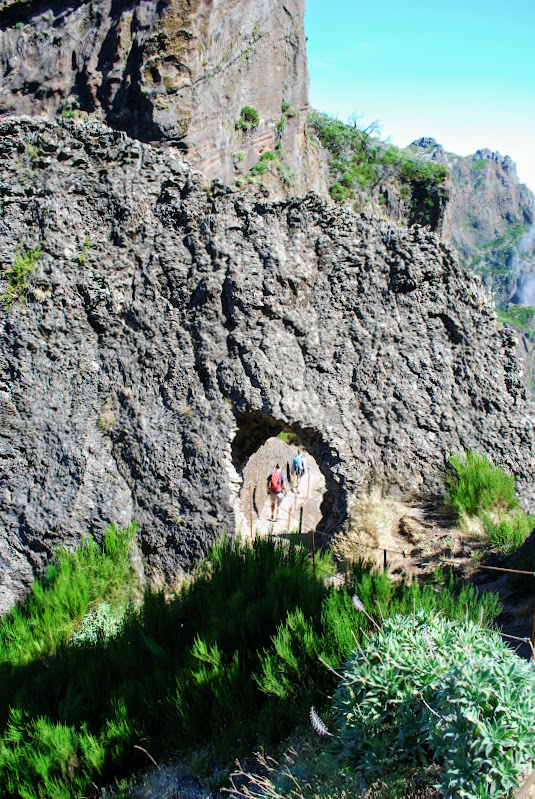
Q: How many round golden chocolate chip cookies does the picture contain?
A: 0